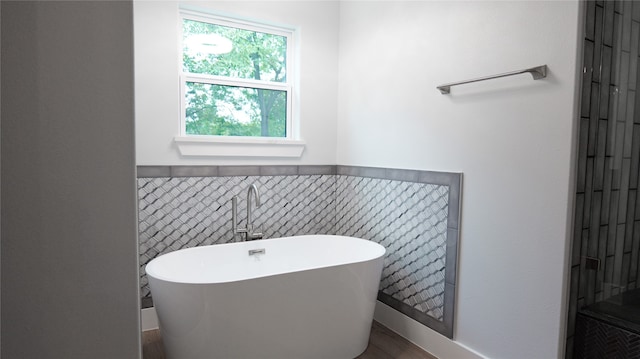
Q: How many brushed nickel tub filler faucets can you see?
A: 1